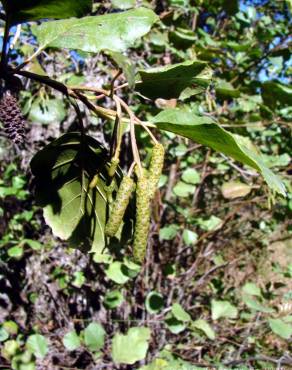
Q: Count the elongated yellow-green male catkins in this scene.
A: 3